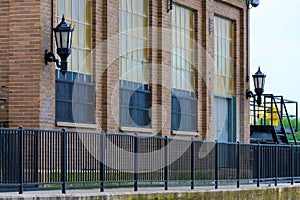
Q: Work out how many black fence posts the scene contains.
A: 11